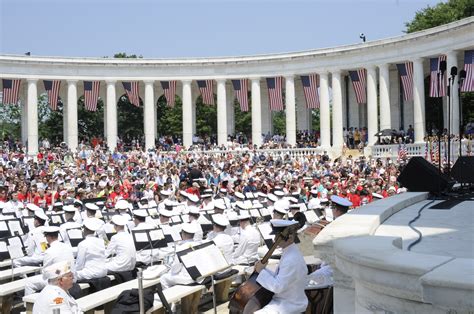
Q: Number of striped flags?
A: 13